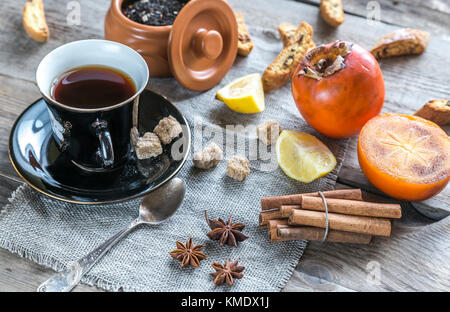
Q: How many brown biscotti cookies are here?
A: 7